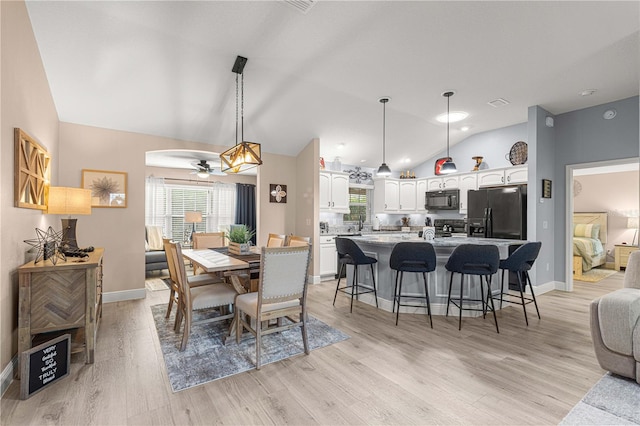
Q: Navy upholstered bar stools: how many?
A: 4